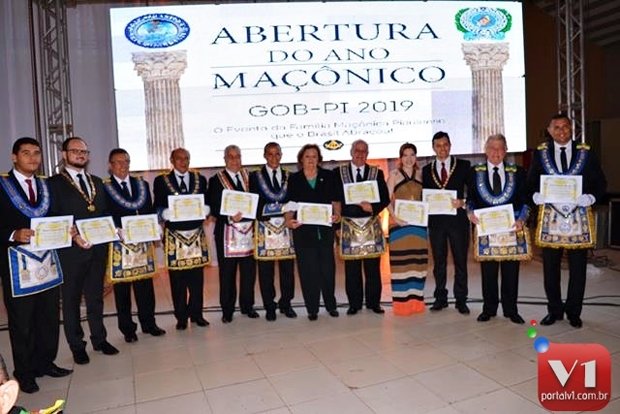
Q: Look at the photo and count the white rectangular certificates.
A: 11